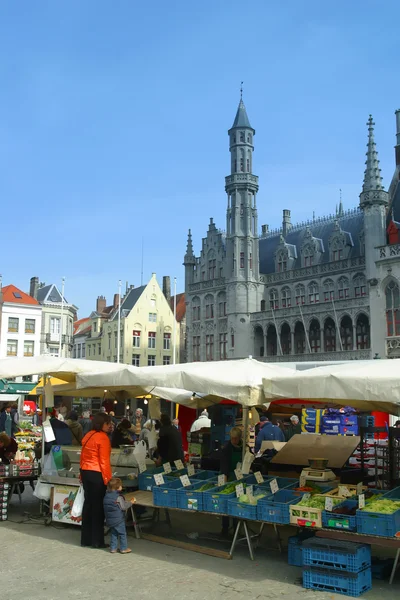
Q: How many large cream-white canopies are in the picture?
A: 3